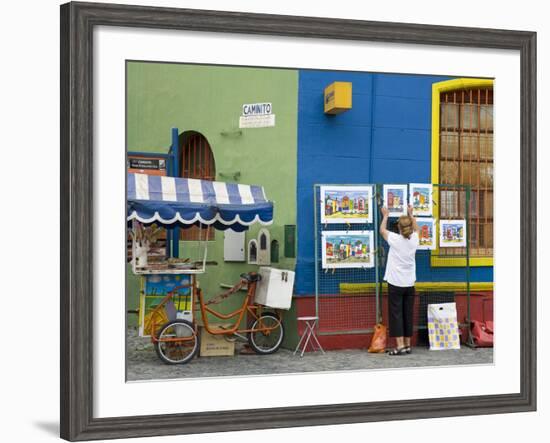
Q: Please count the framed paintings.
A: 6